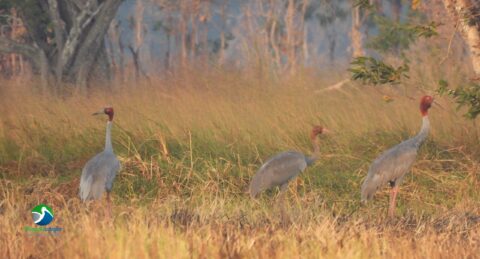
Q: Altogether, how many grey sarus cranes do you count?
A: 3